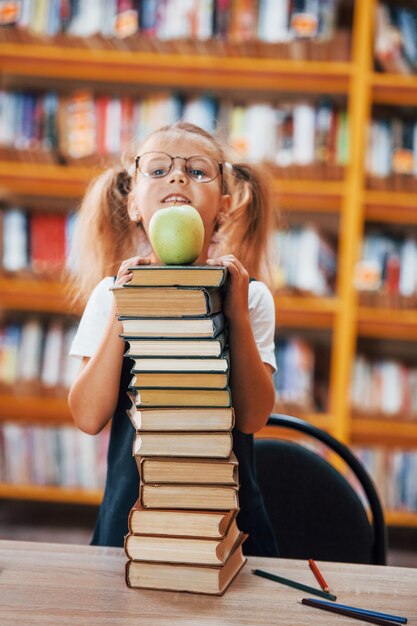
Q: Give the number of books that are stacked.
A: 14